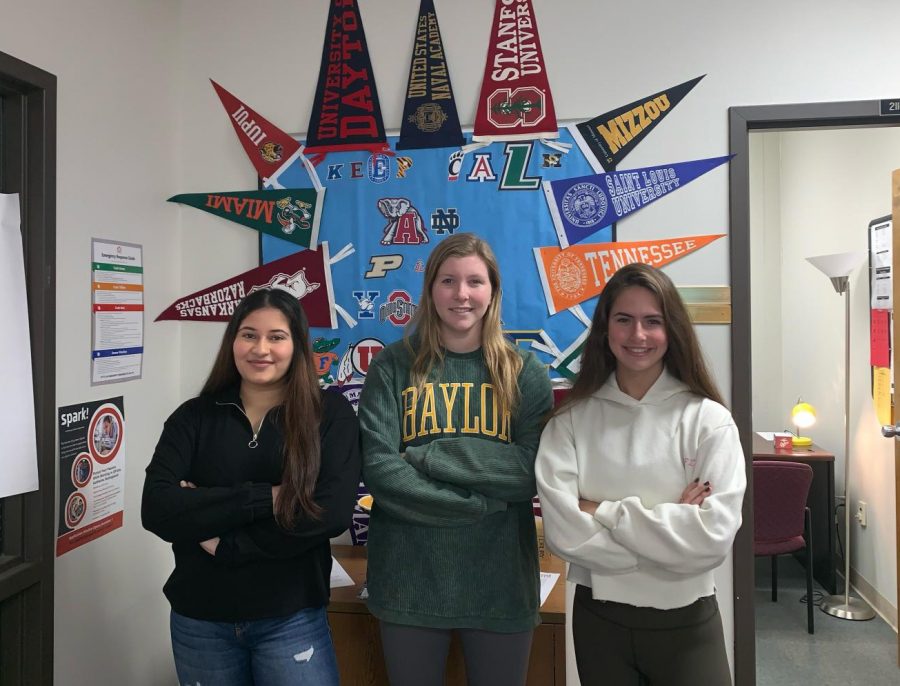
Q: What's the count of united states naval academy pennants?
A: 1